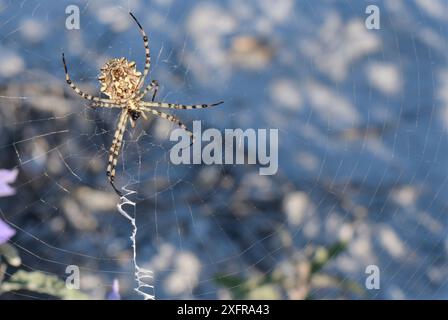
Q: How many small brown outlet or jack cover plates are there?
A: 0